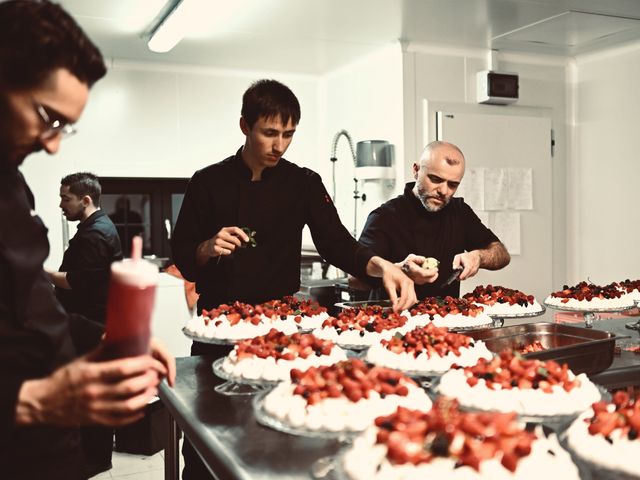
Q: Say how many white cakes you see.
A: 13